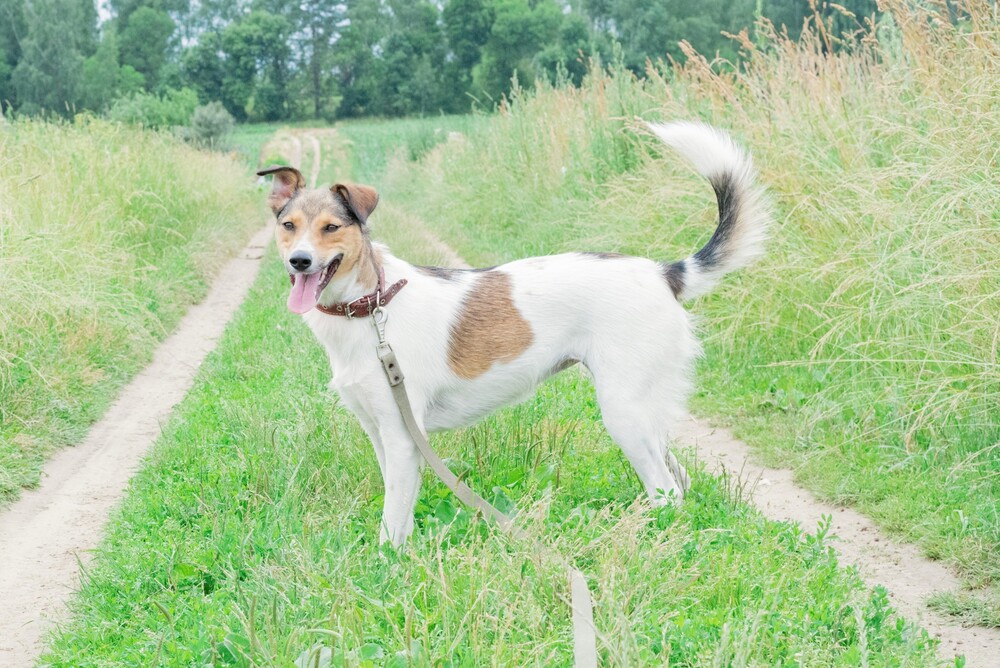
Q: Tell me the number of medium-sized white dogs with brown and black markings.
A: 1